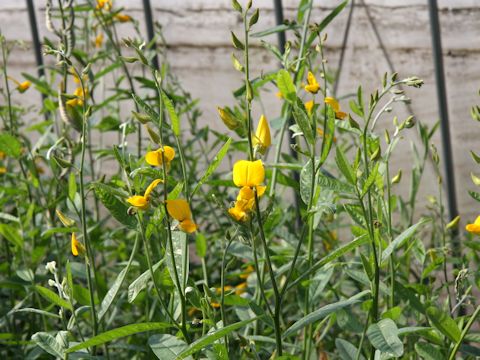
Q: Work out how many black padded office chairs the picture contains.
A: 0